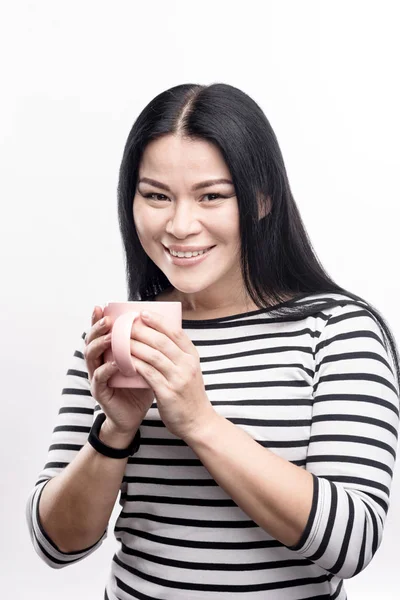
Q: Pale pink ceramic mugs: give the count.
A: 1